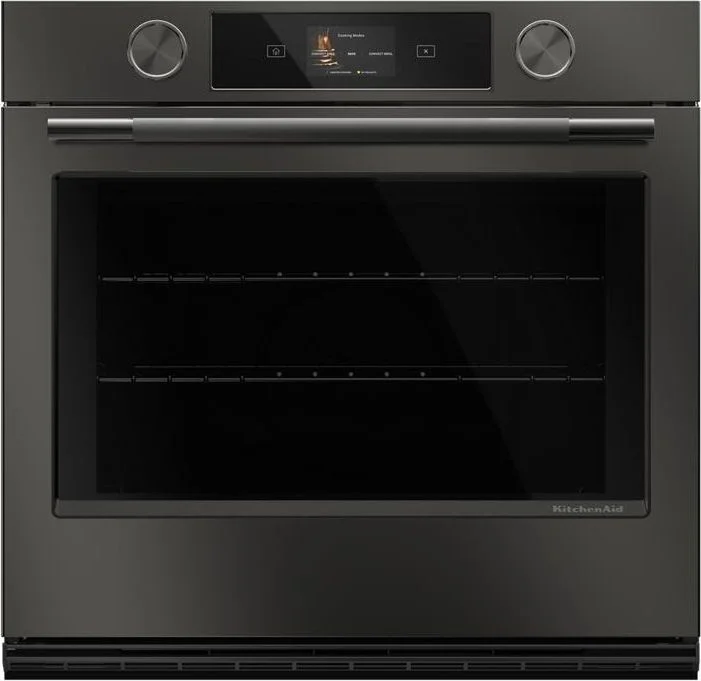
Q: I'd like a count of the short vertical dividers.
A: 11